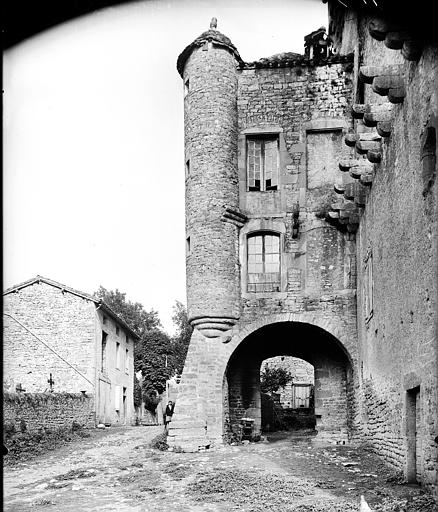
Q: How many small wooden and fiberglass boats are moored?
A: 0